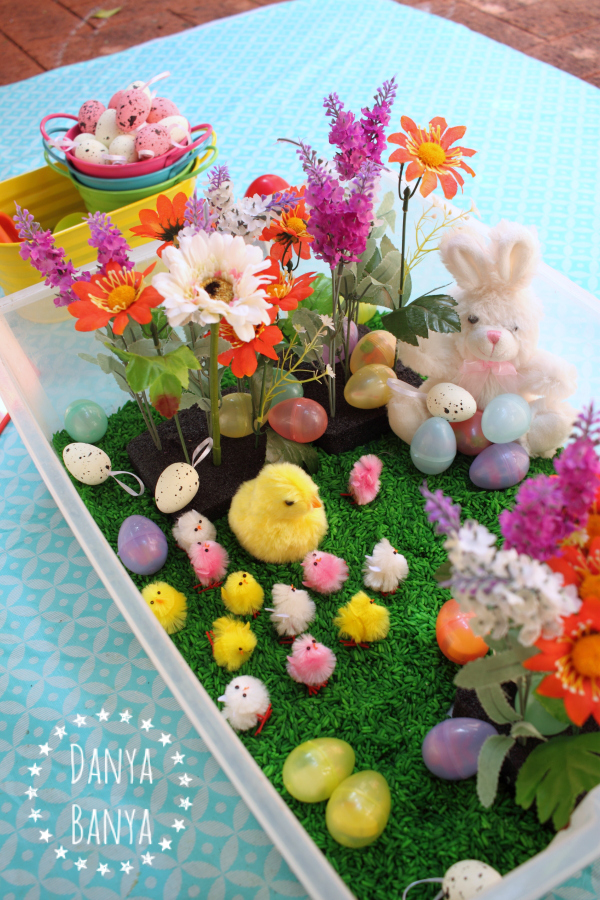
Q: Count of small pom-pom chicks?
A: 12